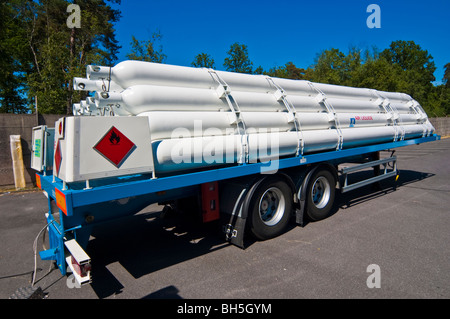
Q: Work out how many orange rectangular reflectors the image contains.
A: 2